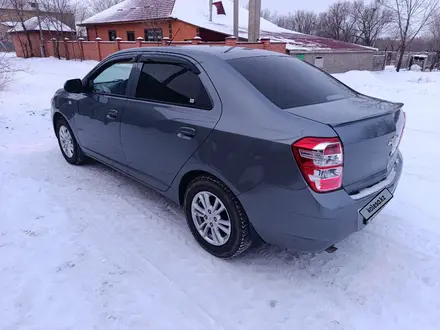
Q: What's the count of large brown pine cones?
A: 0